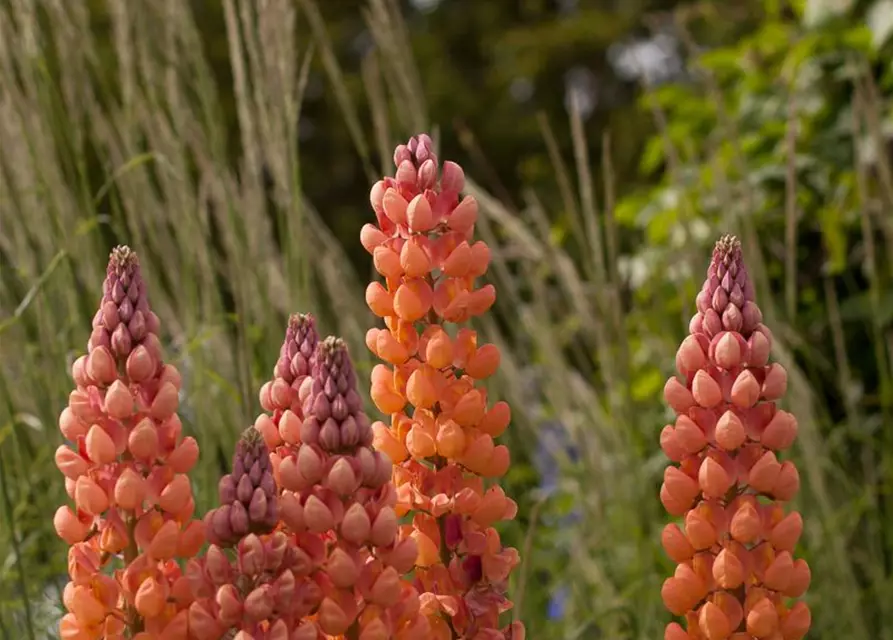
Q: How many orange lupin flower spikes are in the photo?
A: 6